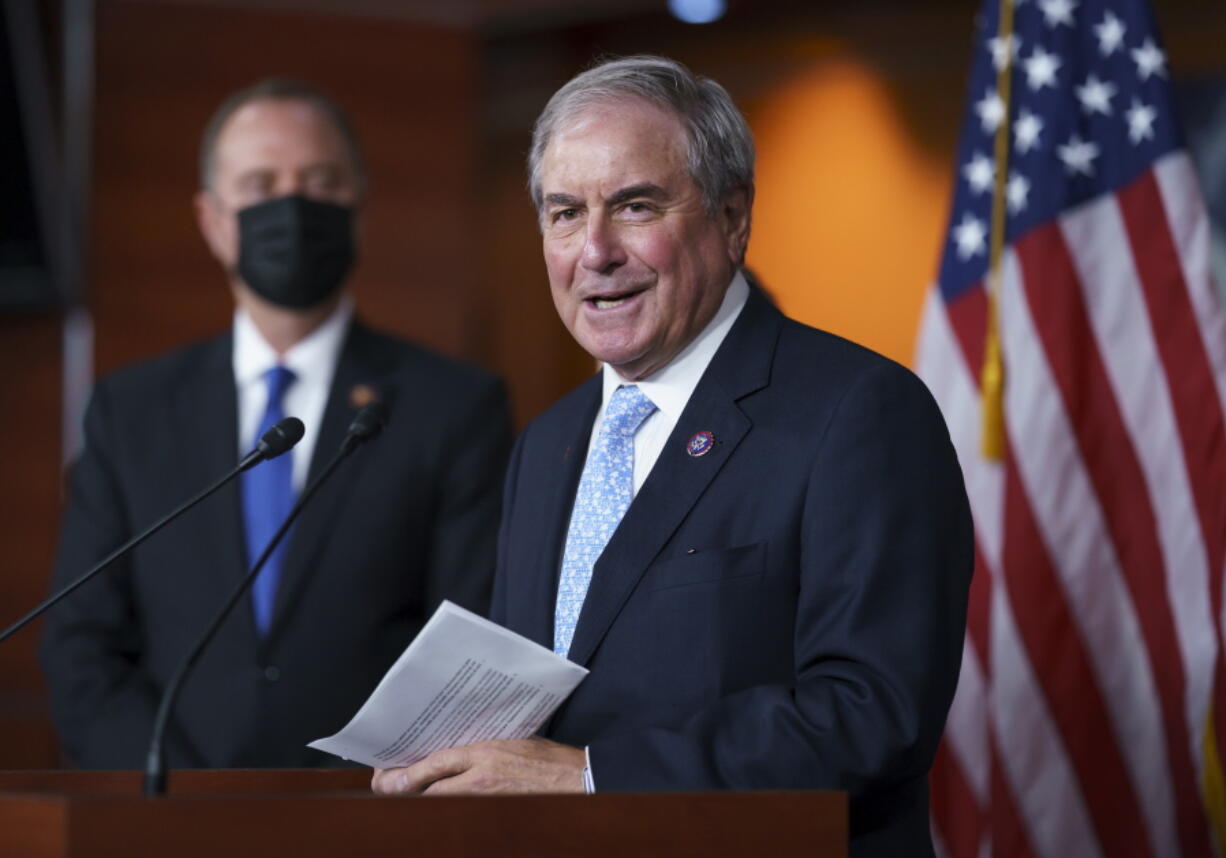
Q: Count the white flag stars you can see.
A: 13